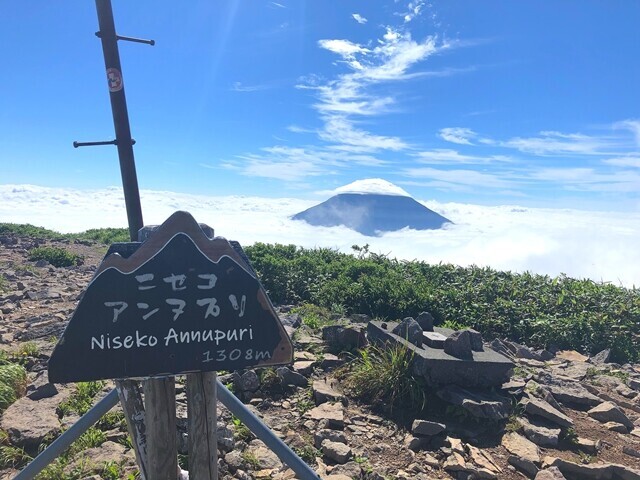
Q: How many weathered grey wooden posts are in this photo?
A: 3